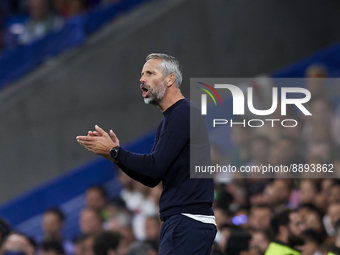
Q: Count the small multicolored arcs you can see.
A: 2